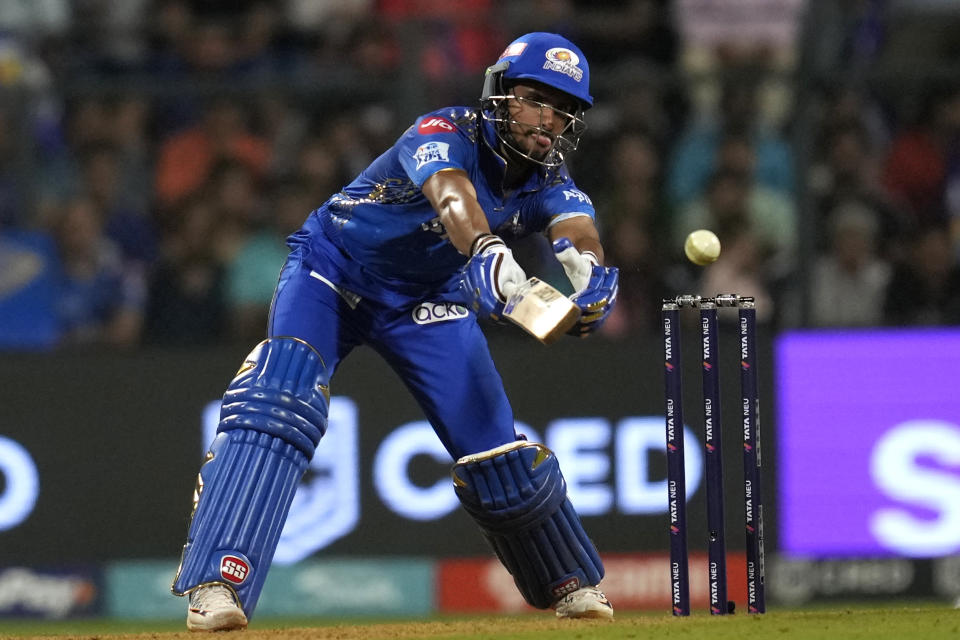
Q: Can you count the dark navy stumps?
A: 3